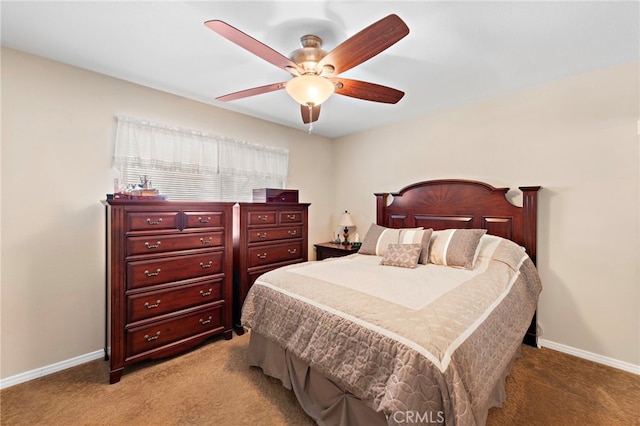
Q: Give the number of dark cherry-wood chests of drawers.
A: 2